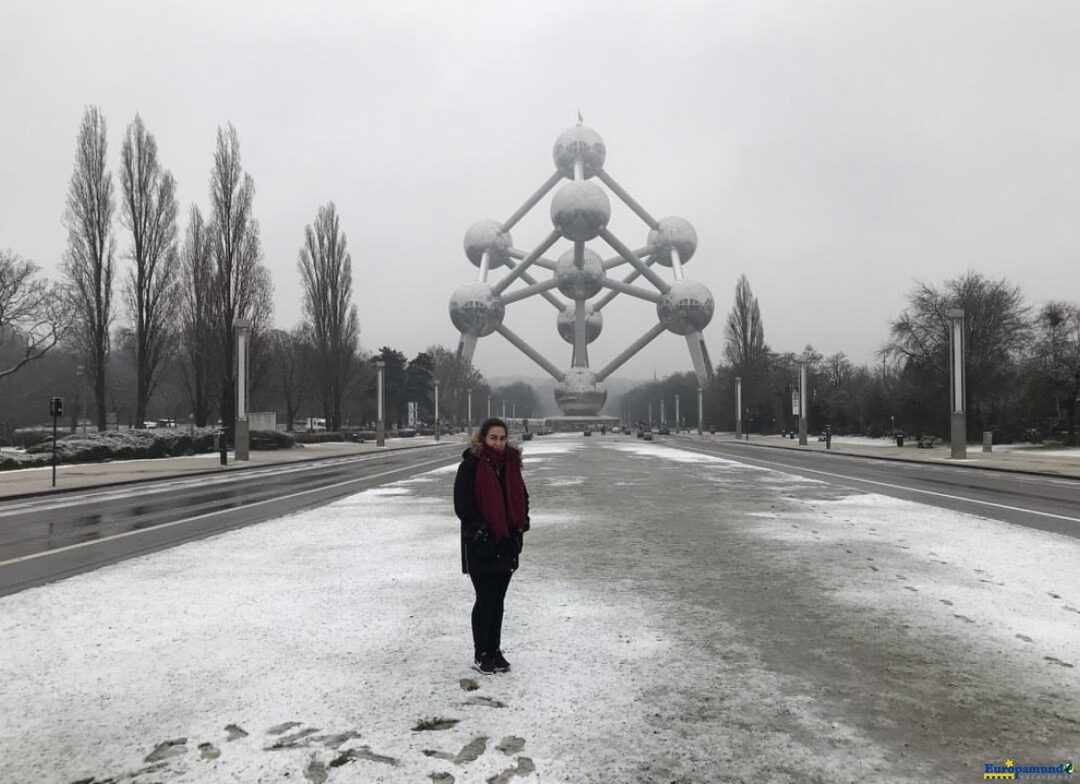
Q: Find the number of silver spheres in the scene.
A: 9